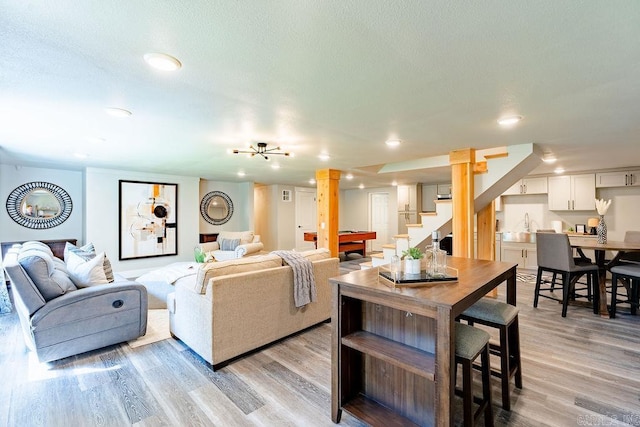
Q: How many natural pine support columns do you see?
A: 3